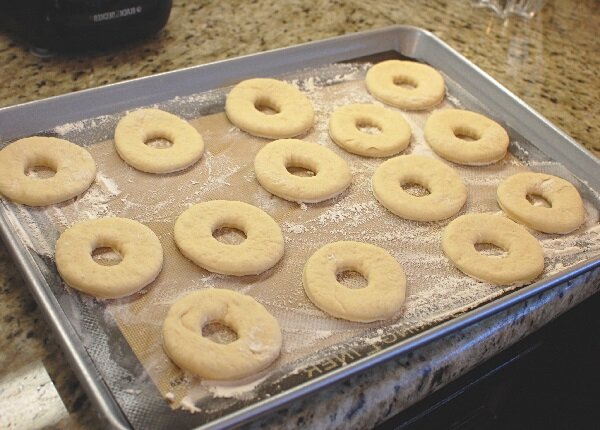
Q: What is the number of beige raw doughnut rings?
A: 14